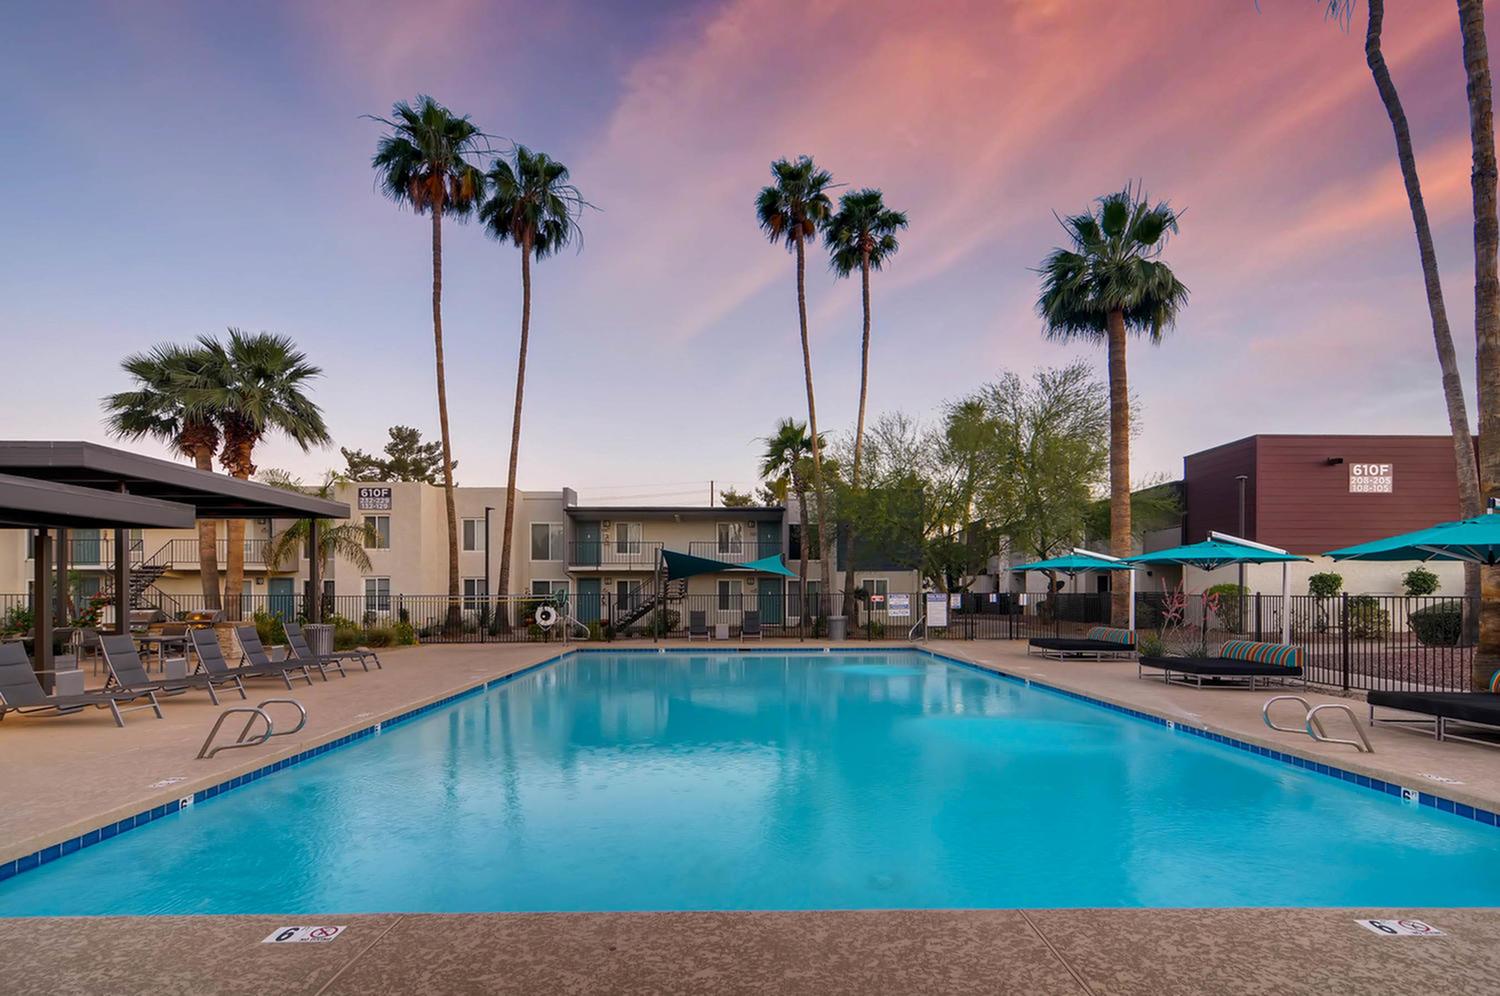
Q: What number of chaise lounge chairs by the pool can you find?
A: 7